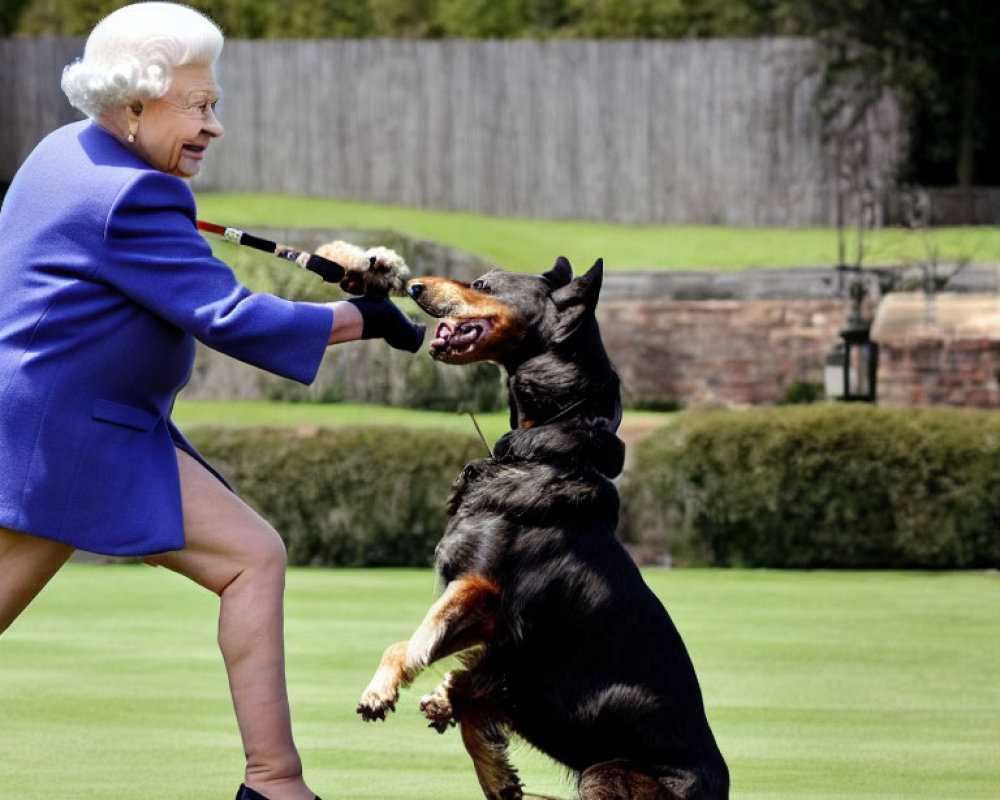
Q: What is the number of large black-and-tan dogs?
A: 1